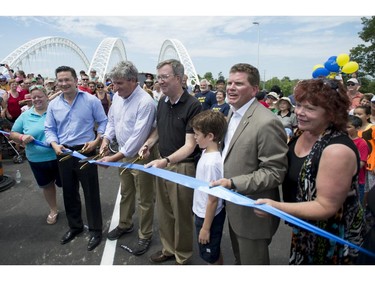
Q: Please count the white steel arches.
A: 3